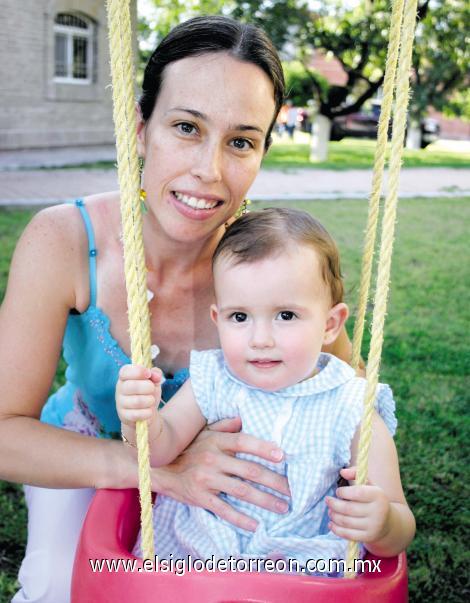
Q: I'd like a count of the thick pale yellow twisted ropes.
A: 4